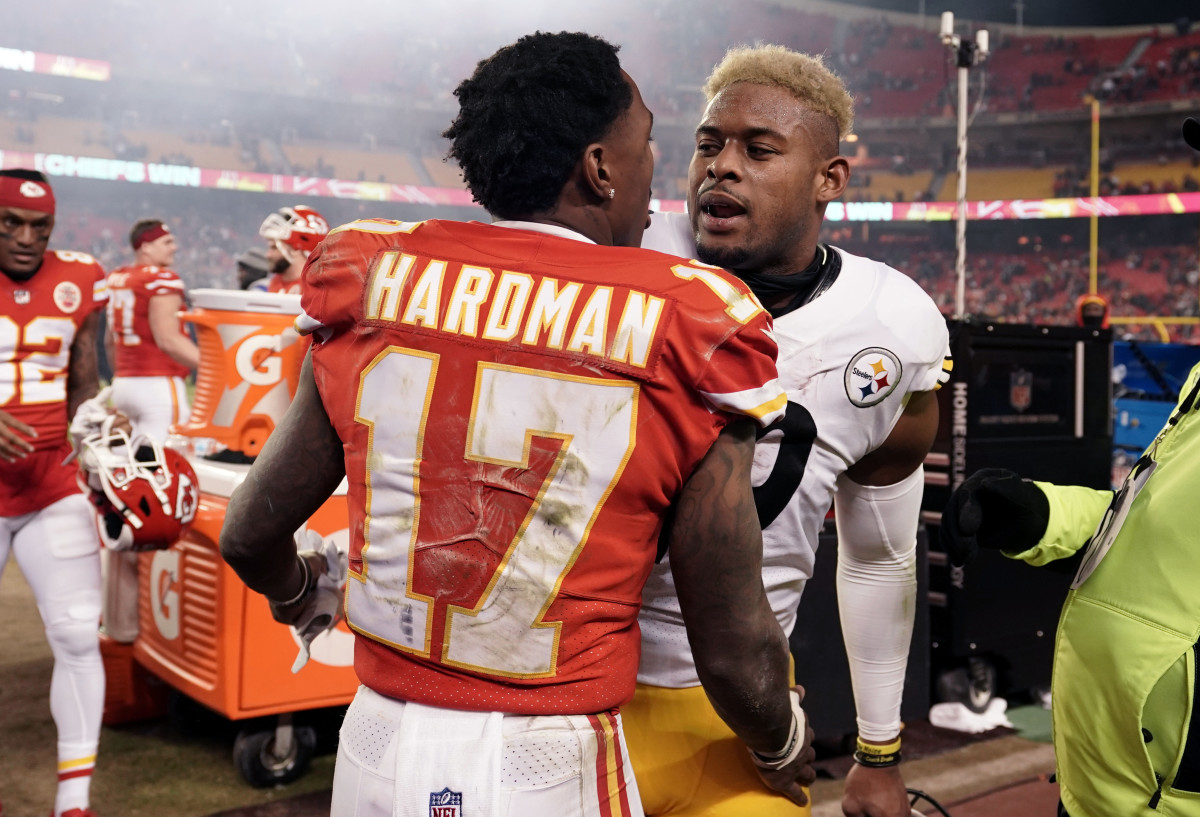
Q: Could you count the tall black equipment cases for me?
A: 1